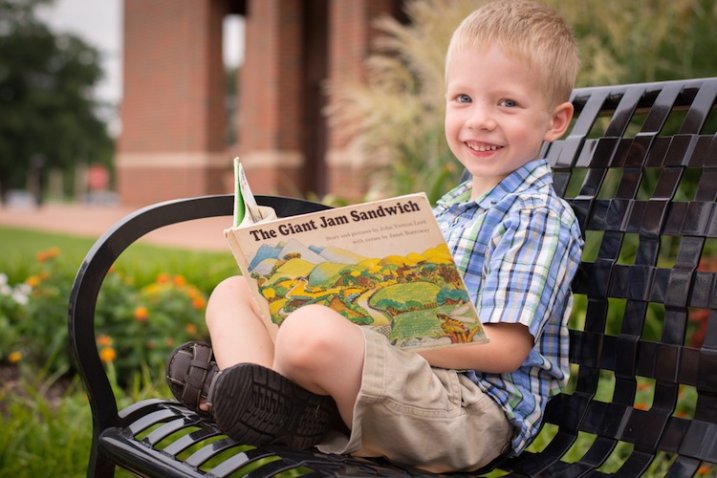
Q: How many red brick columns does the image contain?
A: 3